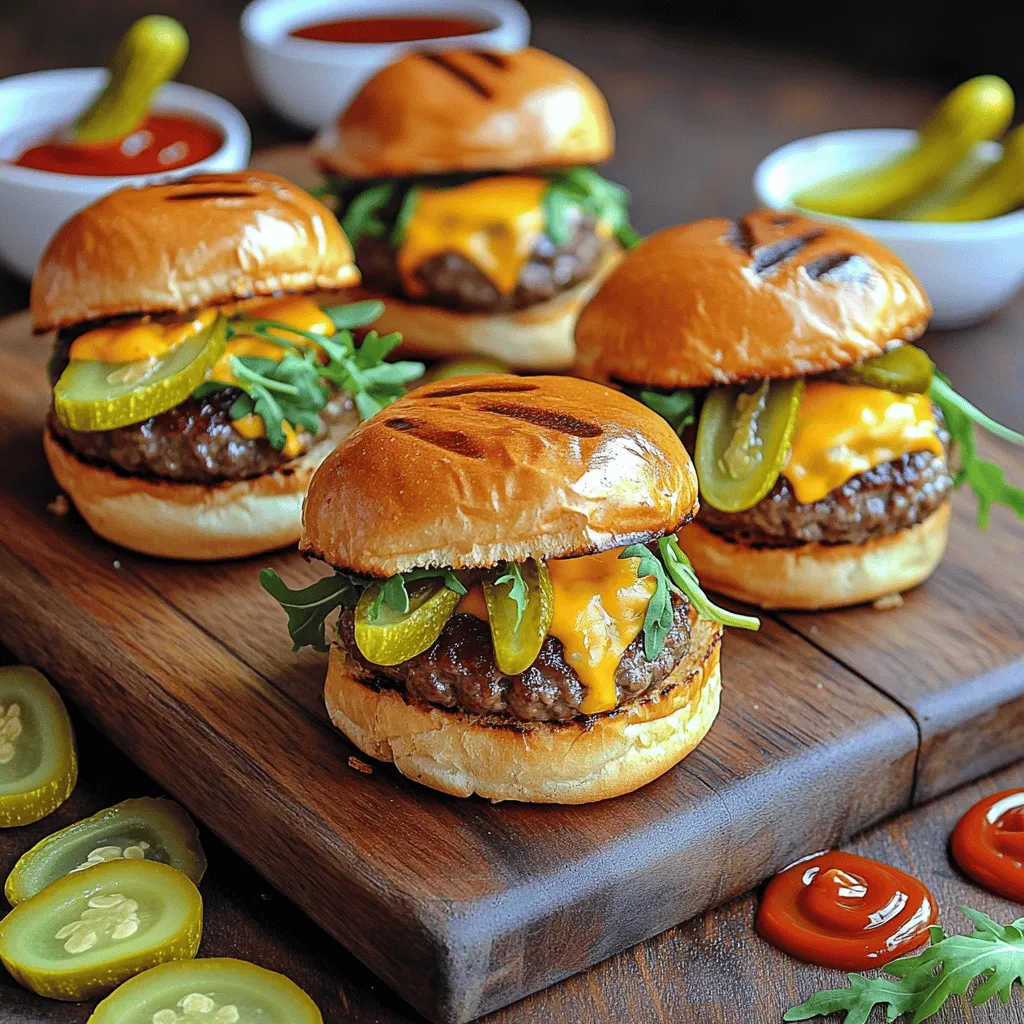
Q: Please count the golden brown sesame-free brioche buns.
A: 4